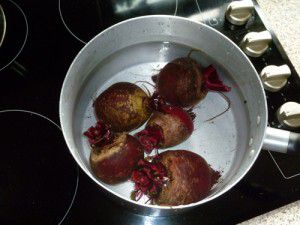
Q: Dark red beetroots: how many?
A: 5